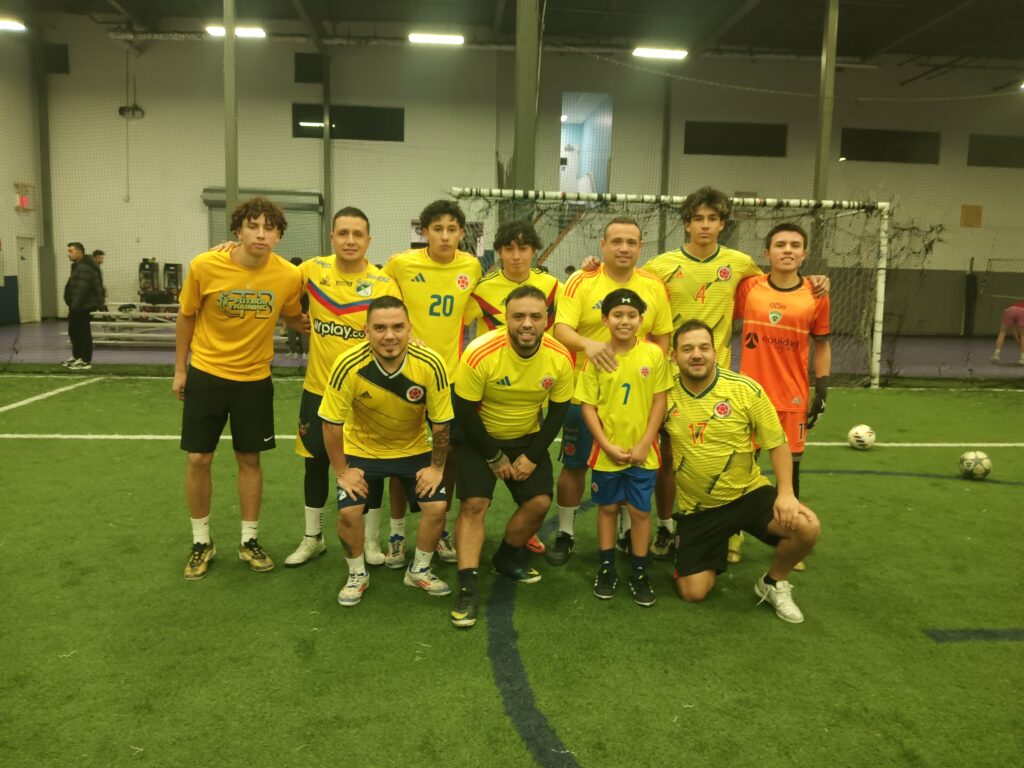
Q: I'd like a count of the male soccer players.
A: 11